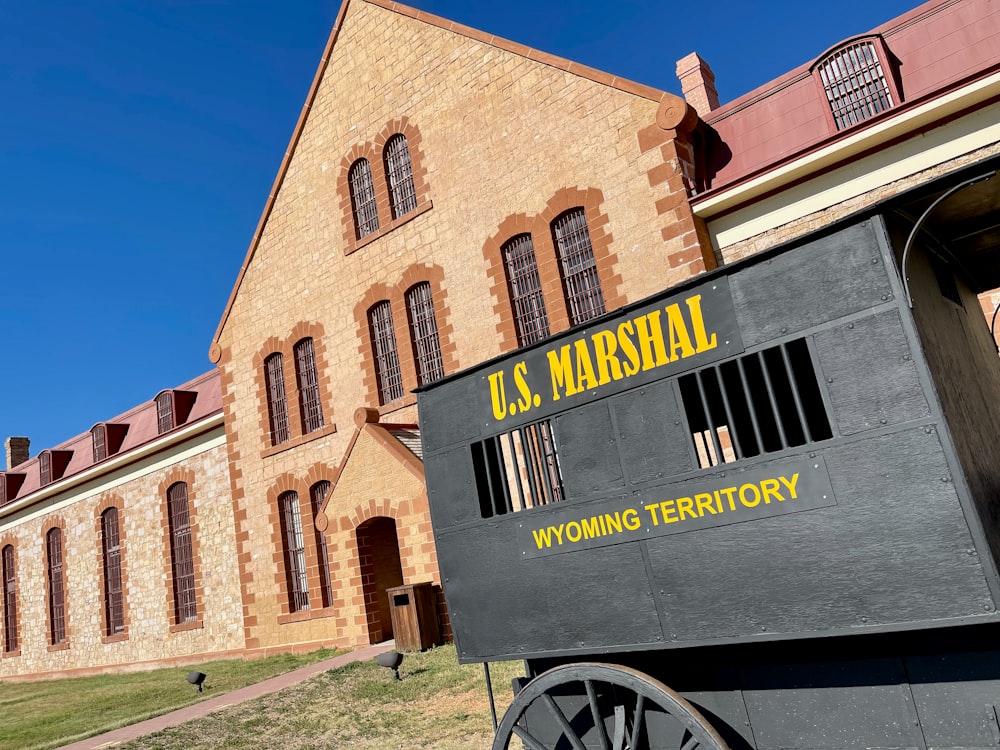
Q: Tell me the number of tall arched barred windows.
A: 14